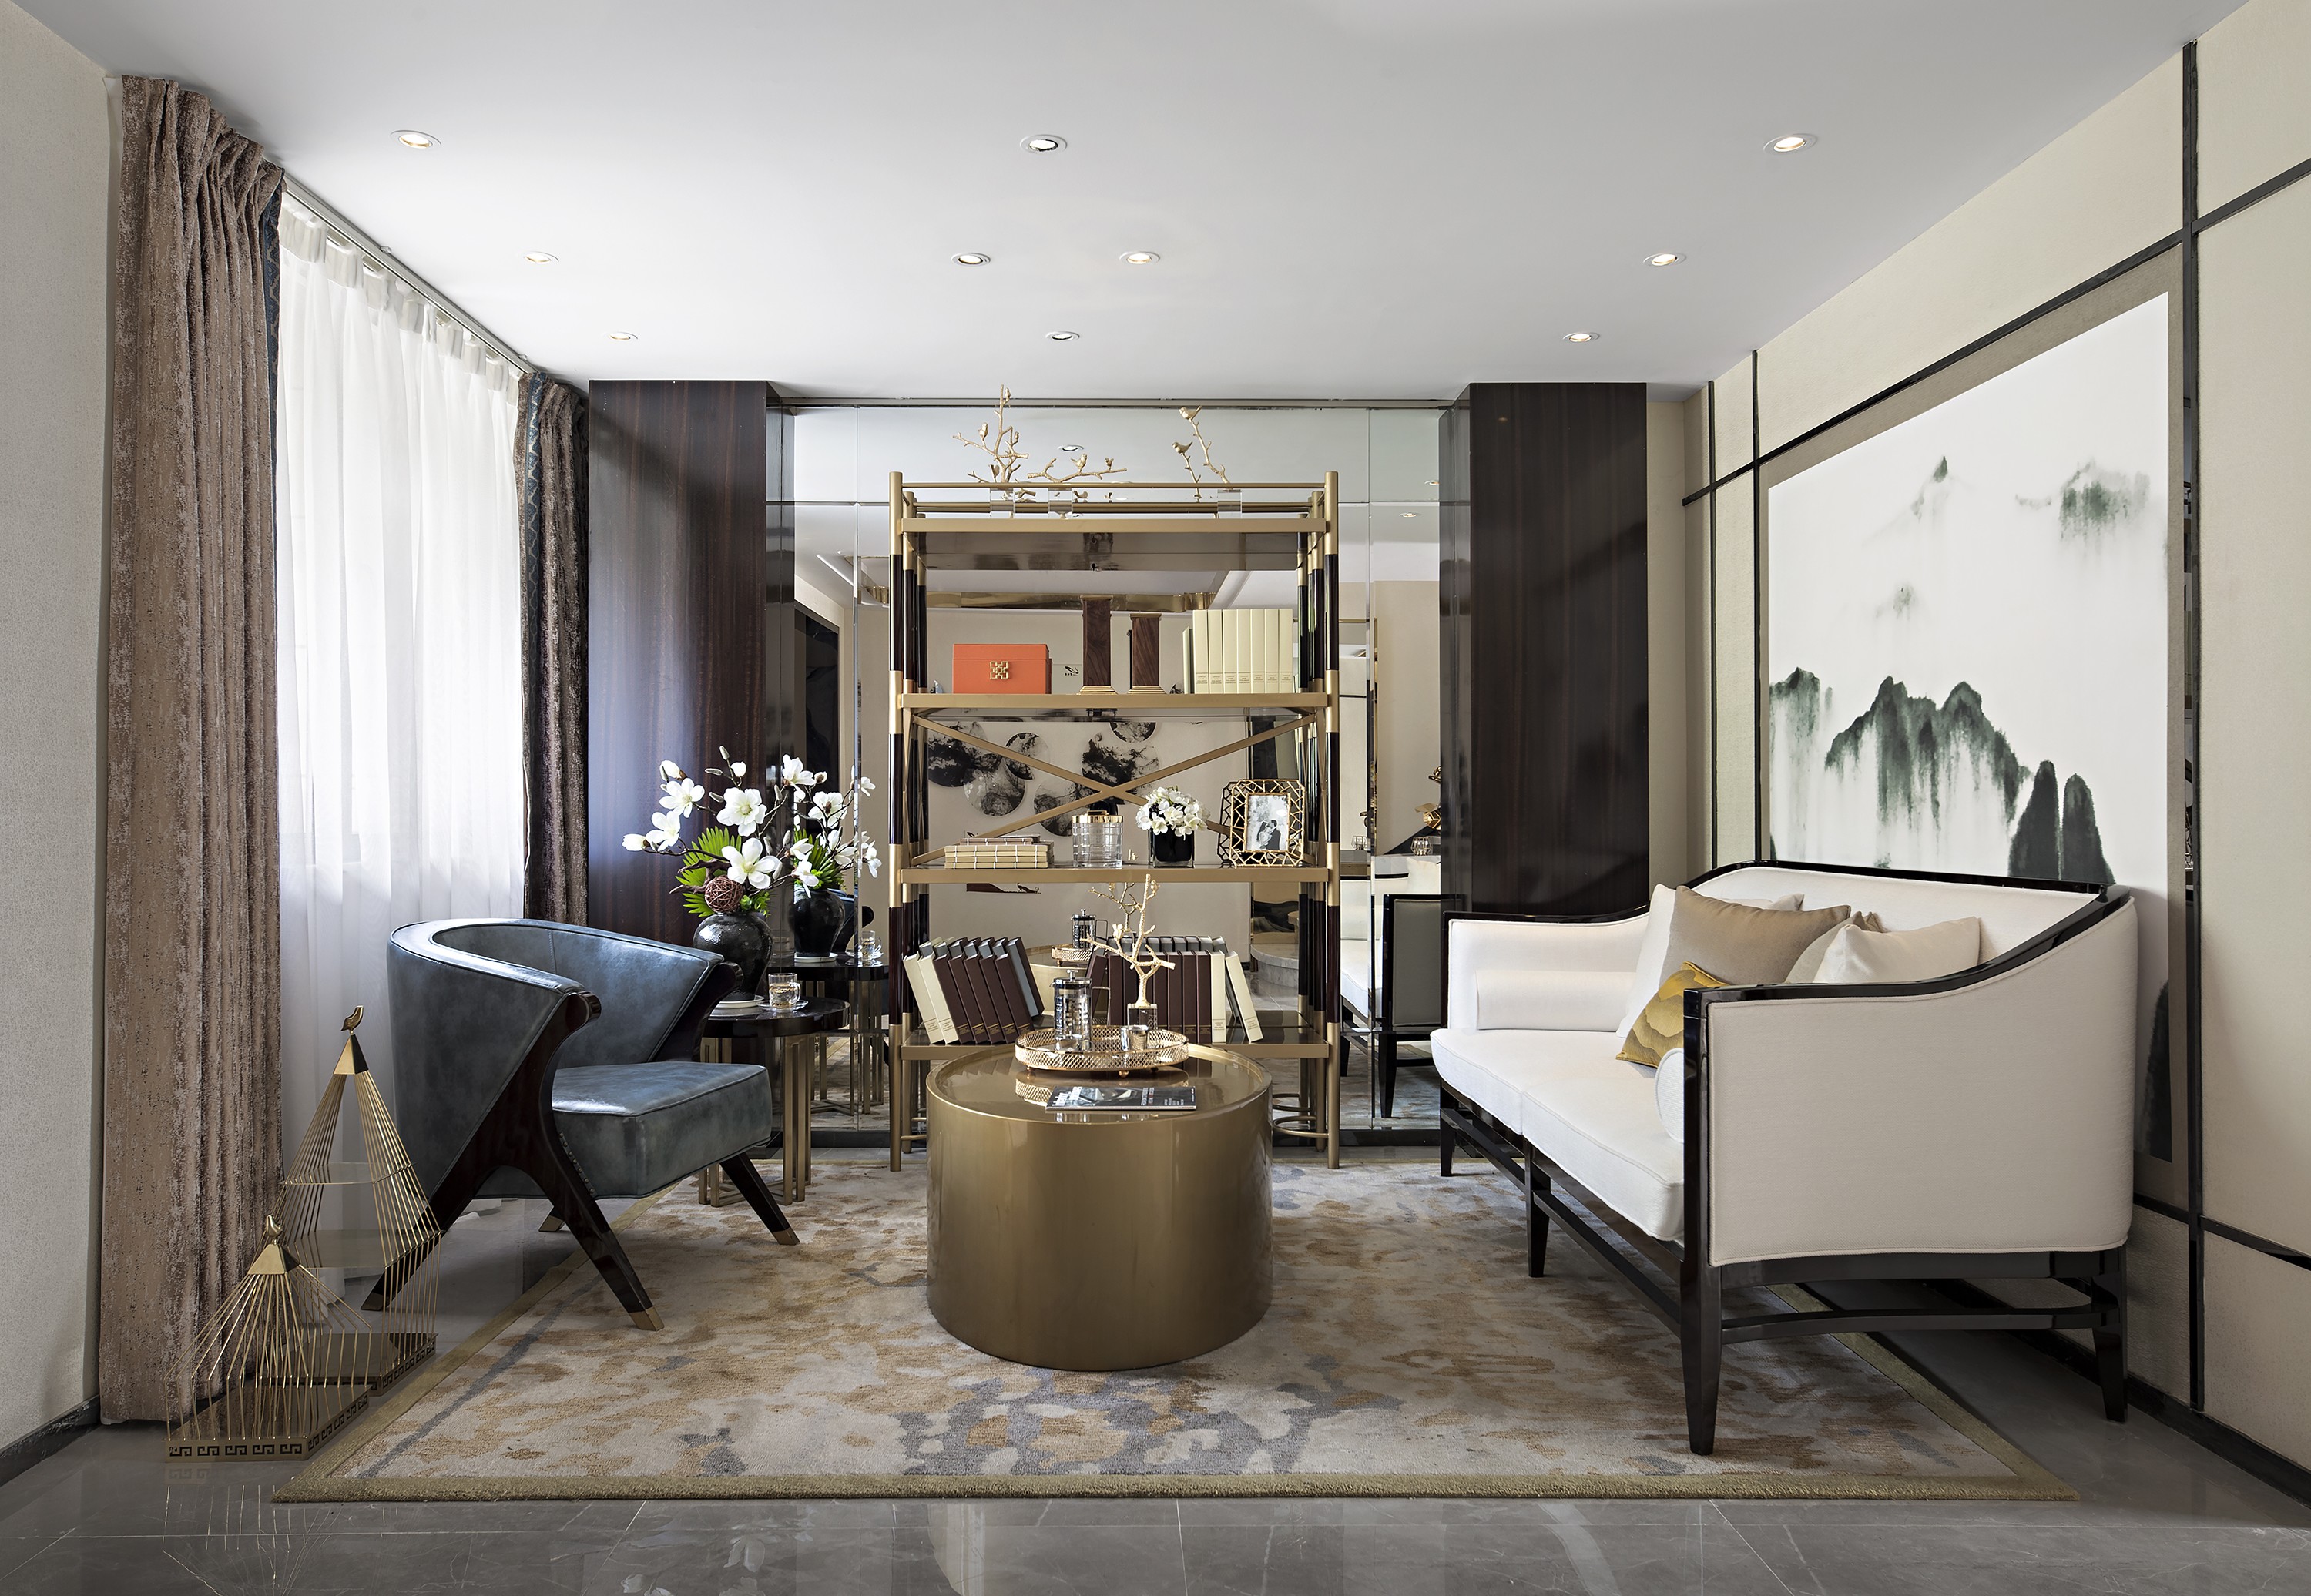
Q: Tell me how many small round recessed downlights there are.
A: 10